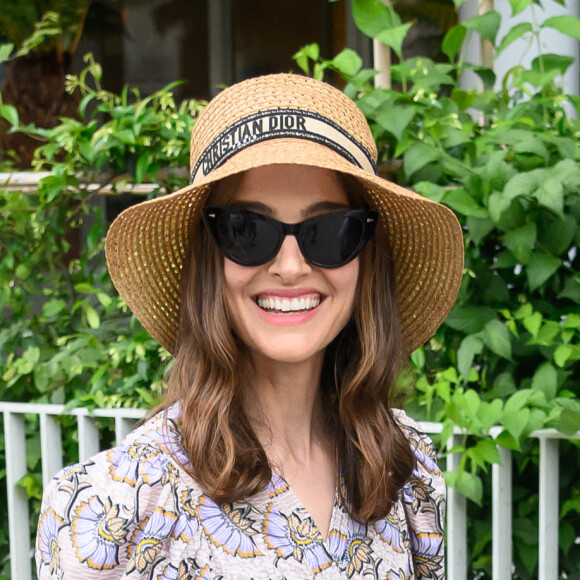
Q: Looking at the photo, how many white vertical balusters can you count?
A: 7